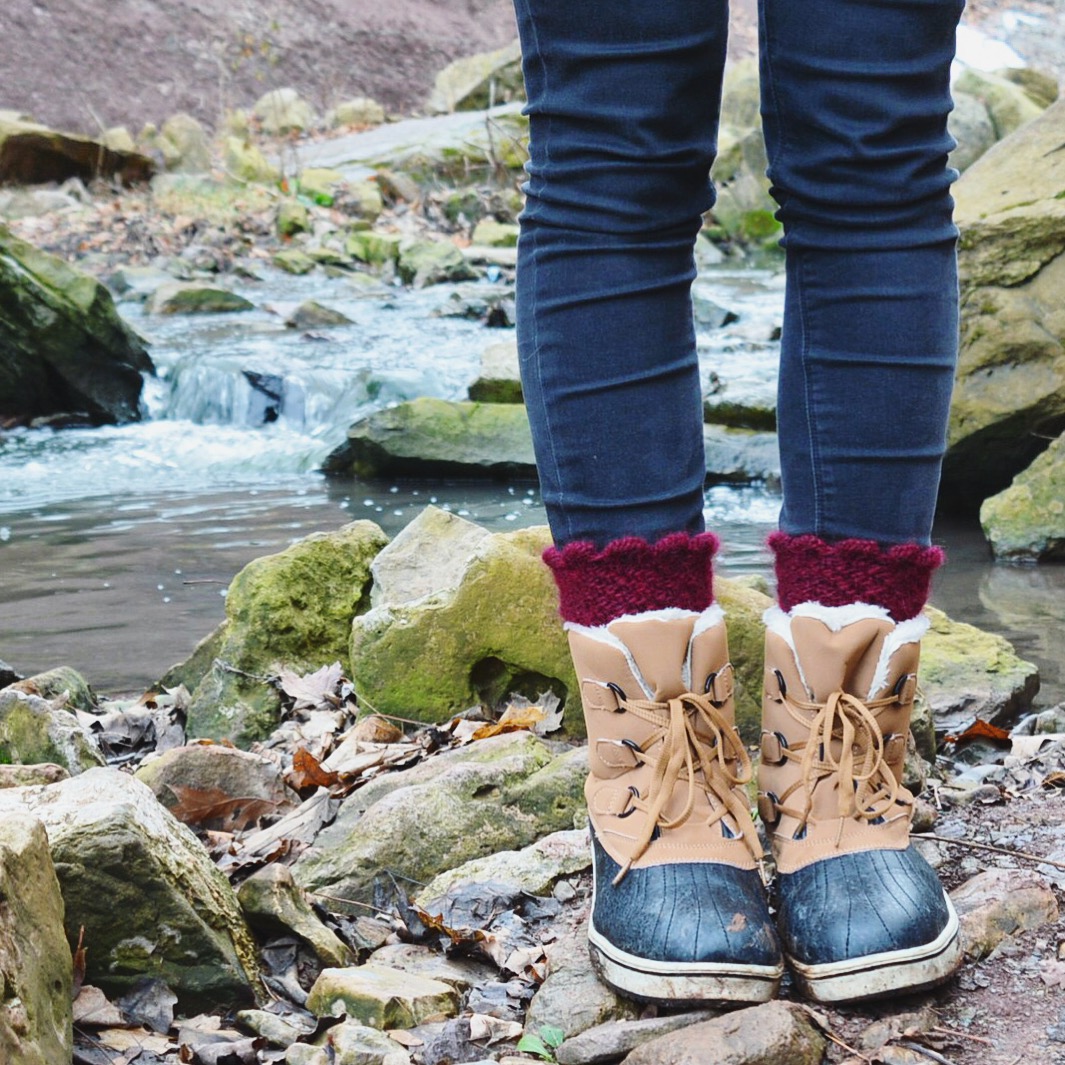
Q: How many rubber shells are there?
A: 2